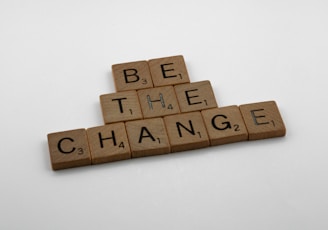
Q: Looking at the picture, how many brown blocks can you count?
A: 11